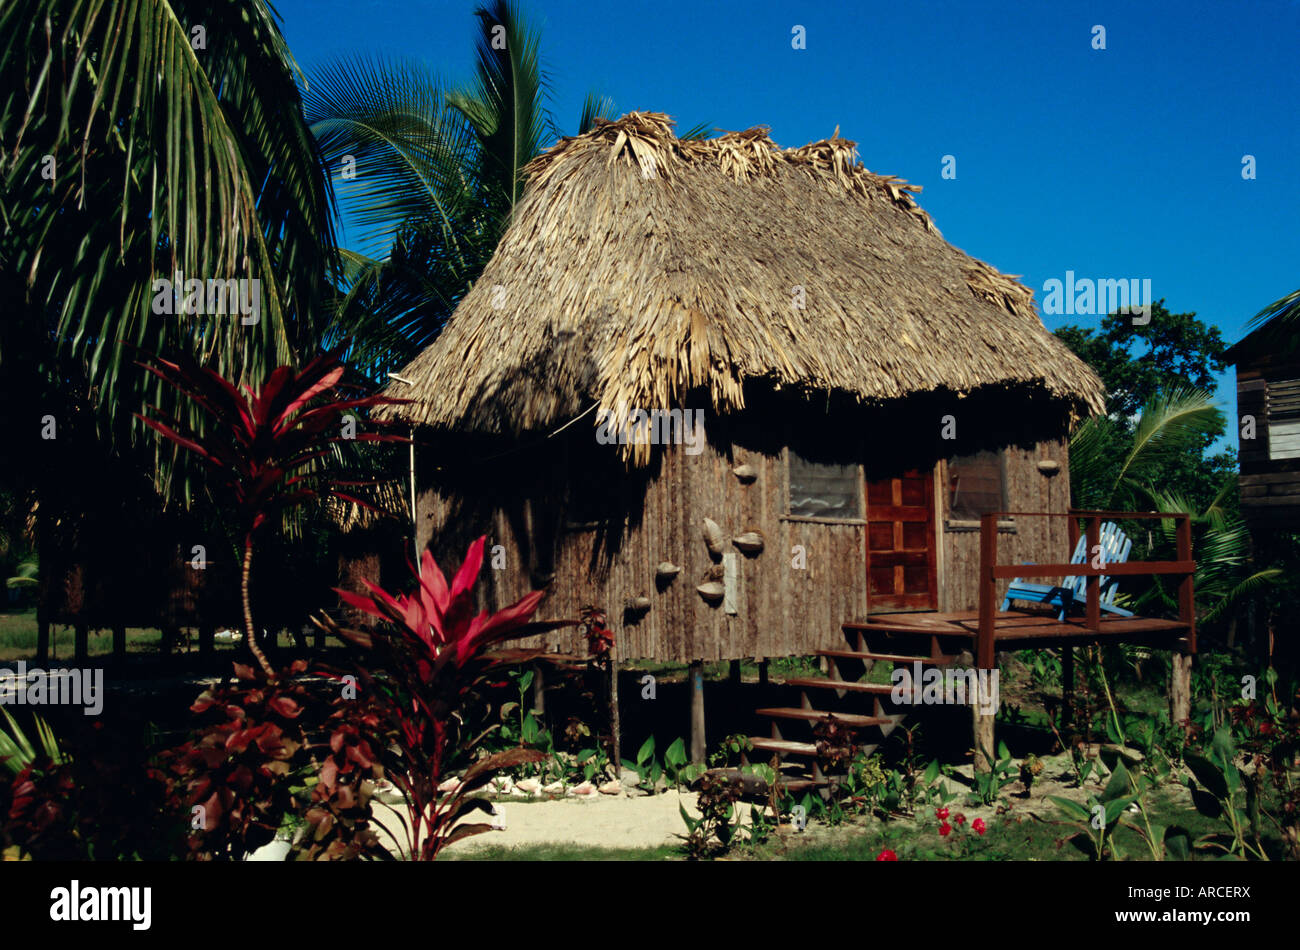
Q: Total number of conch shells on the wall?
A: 7